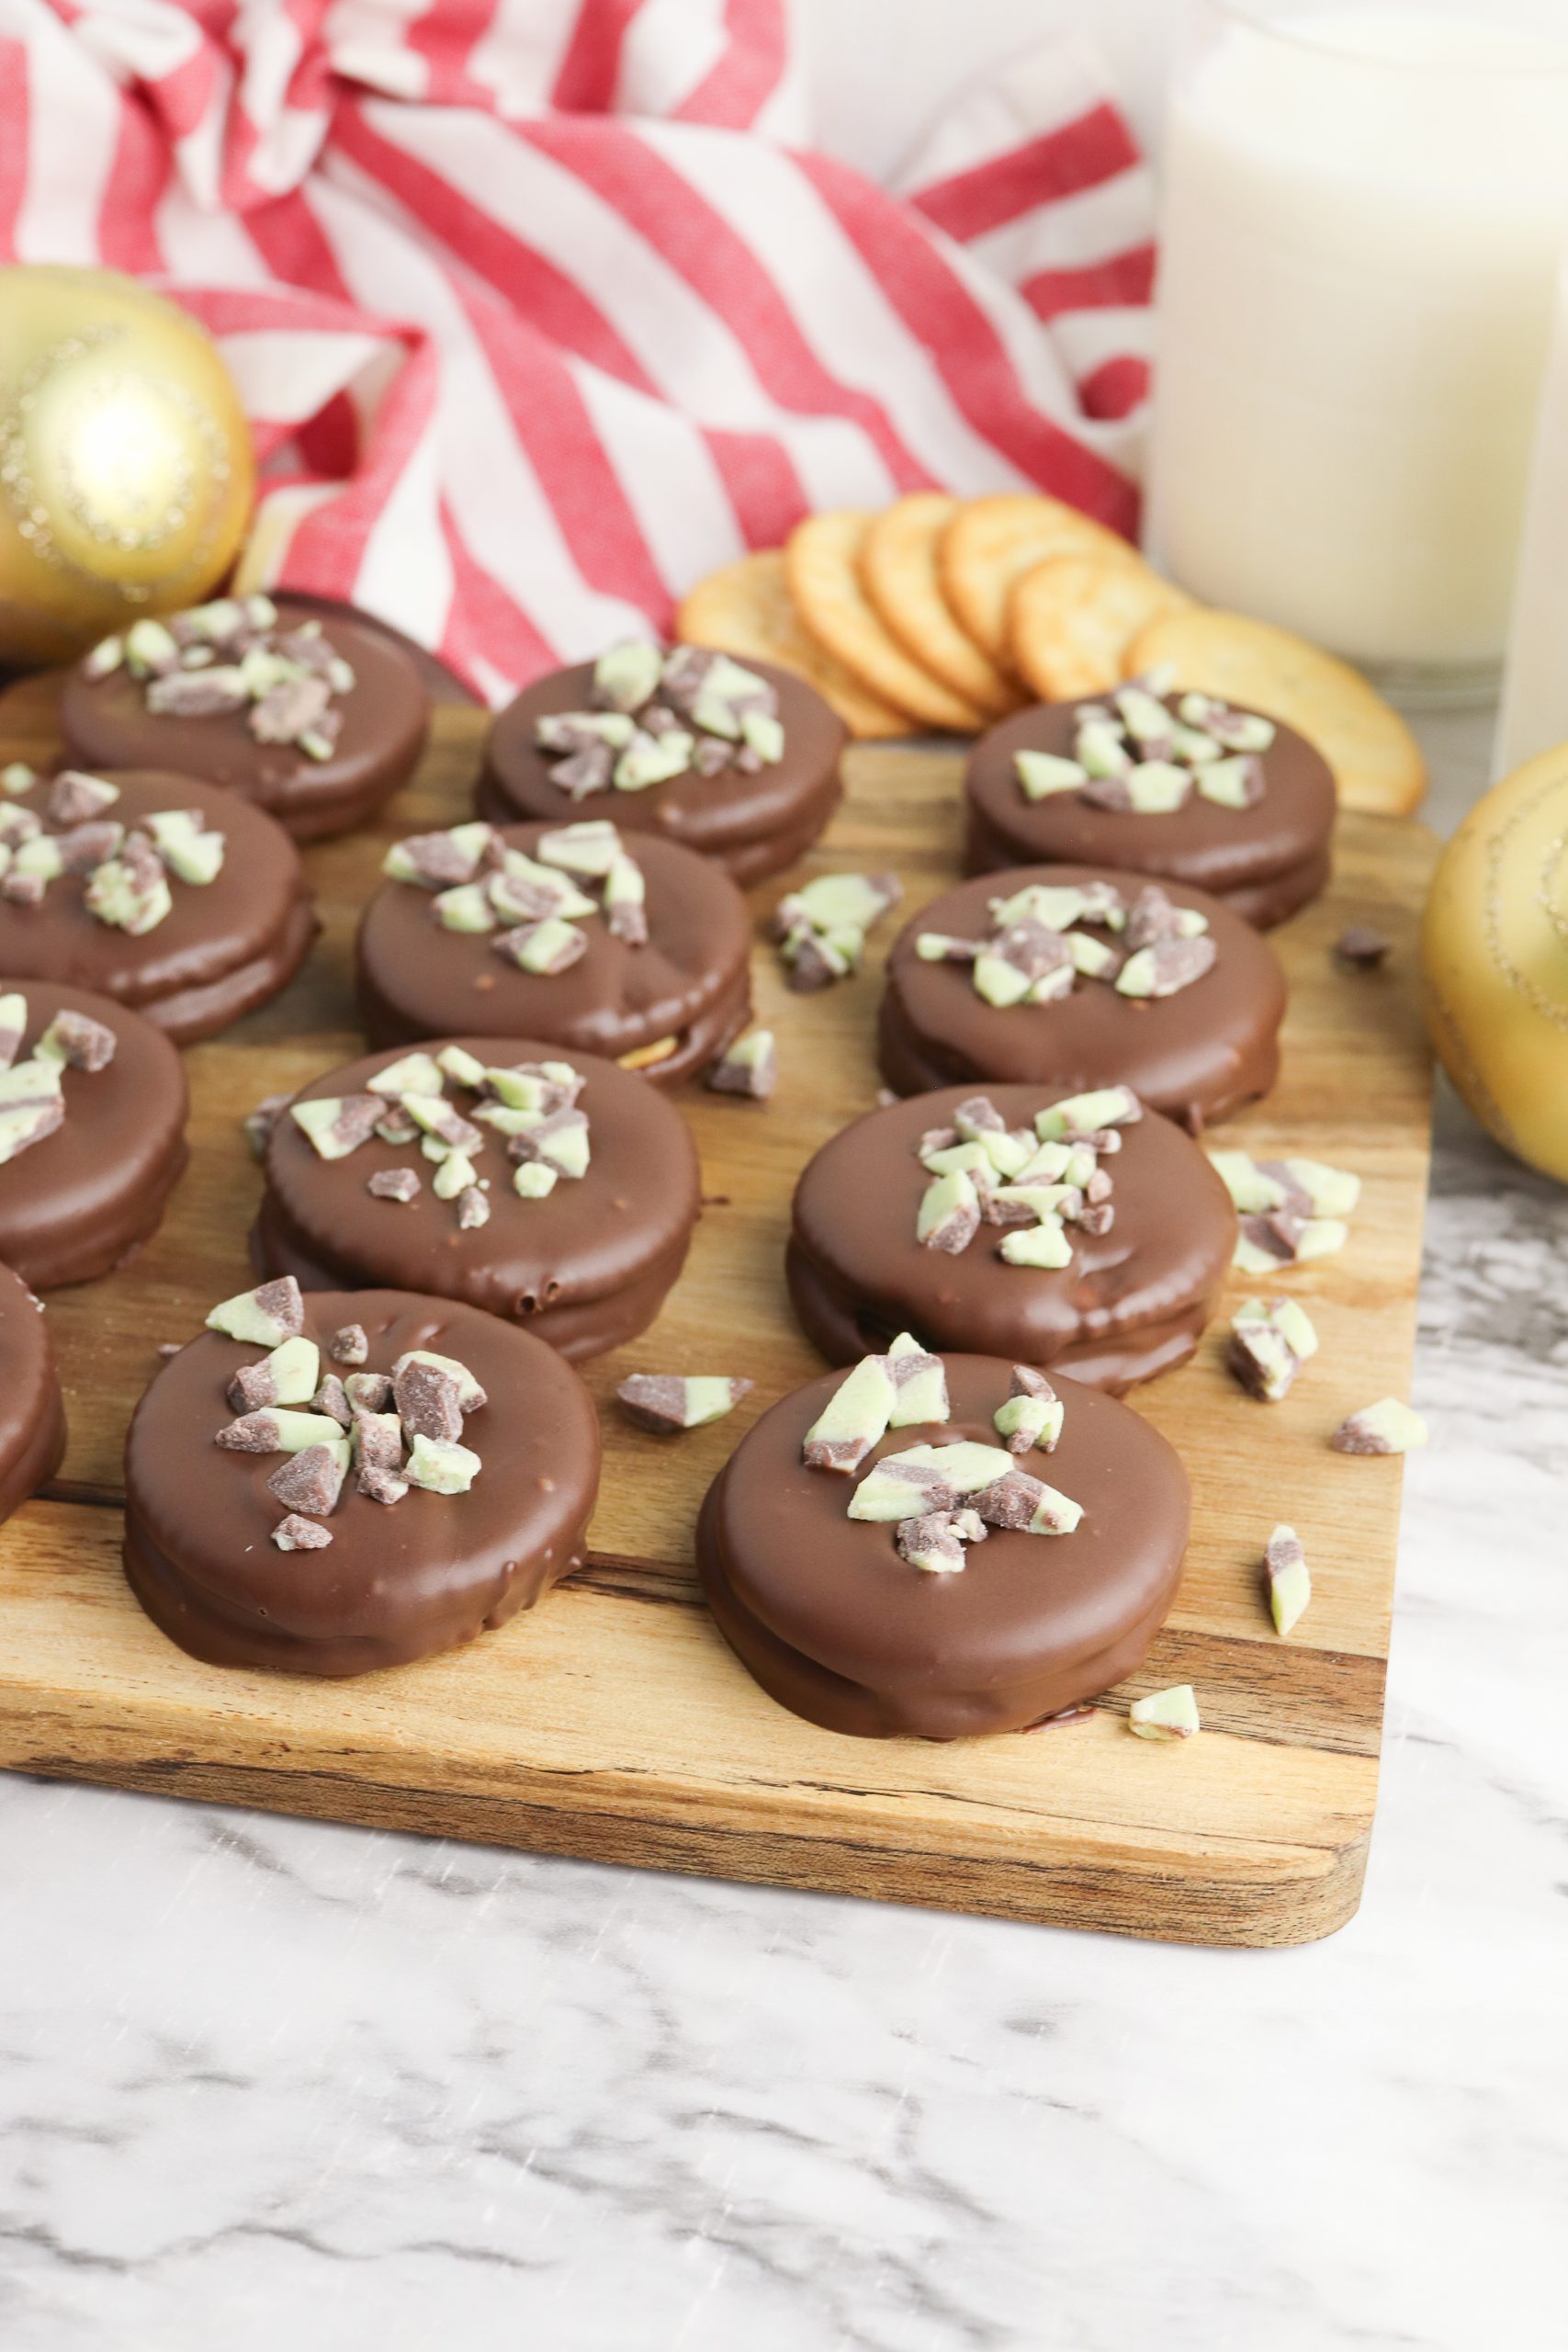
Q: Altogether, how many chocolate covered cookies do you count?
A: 12